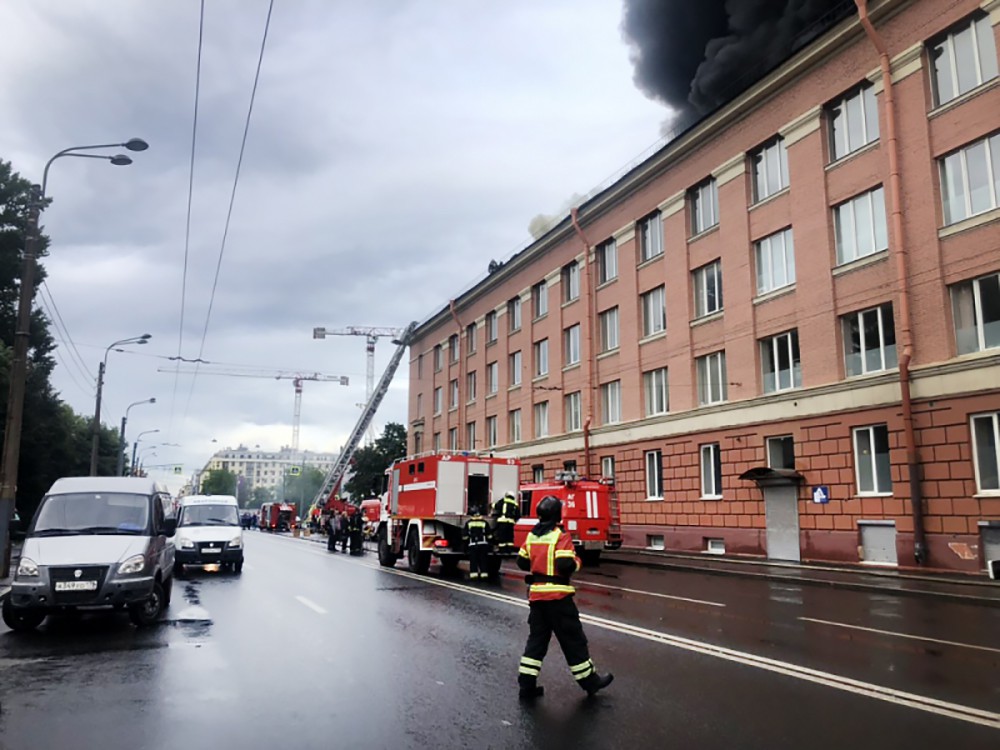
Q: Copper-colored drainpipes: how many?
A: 3